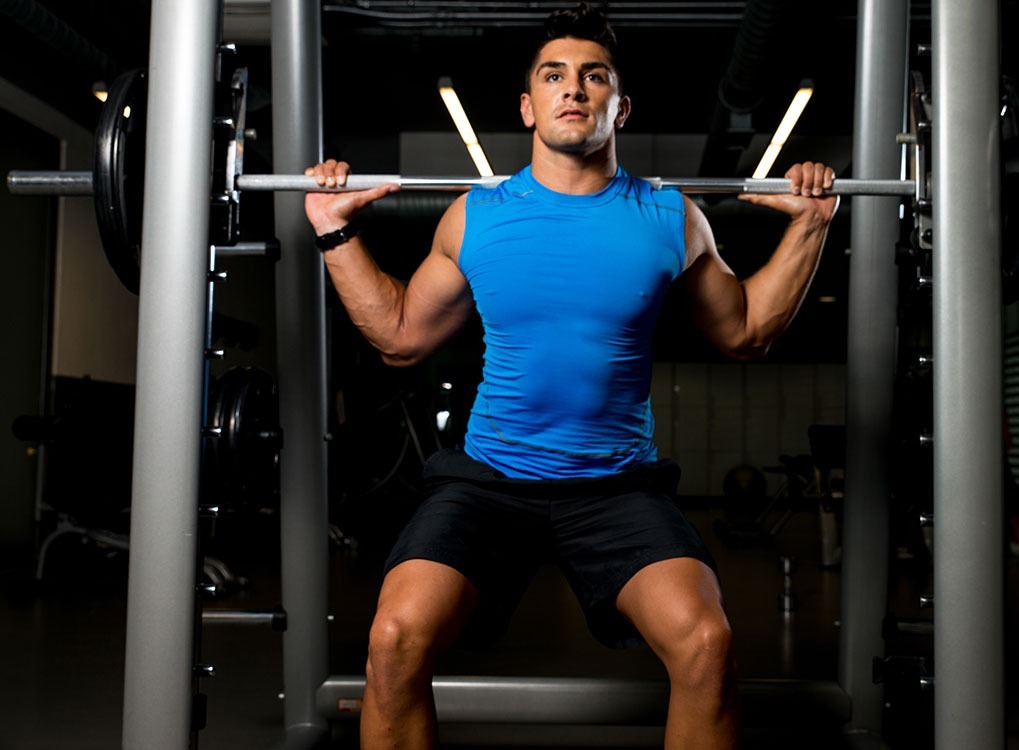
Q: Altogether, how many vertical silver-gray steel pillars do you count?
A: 4